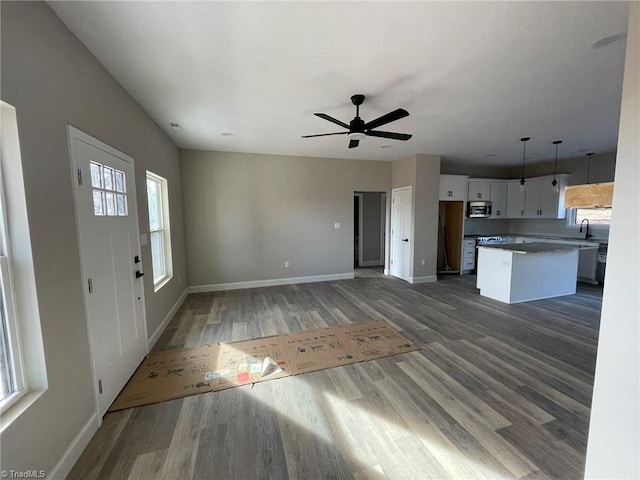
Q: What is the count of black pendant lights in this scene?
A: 3